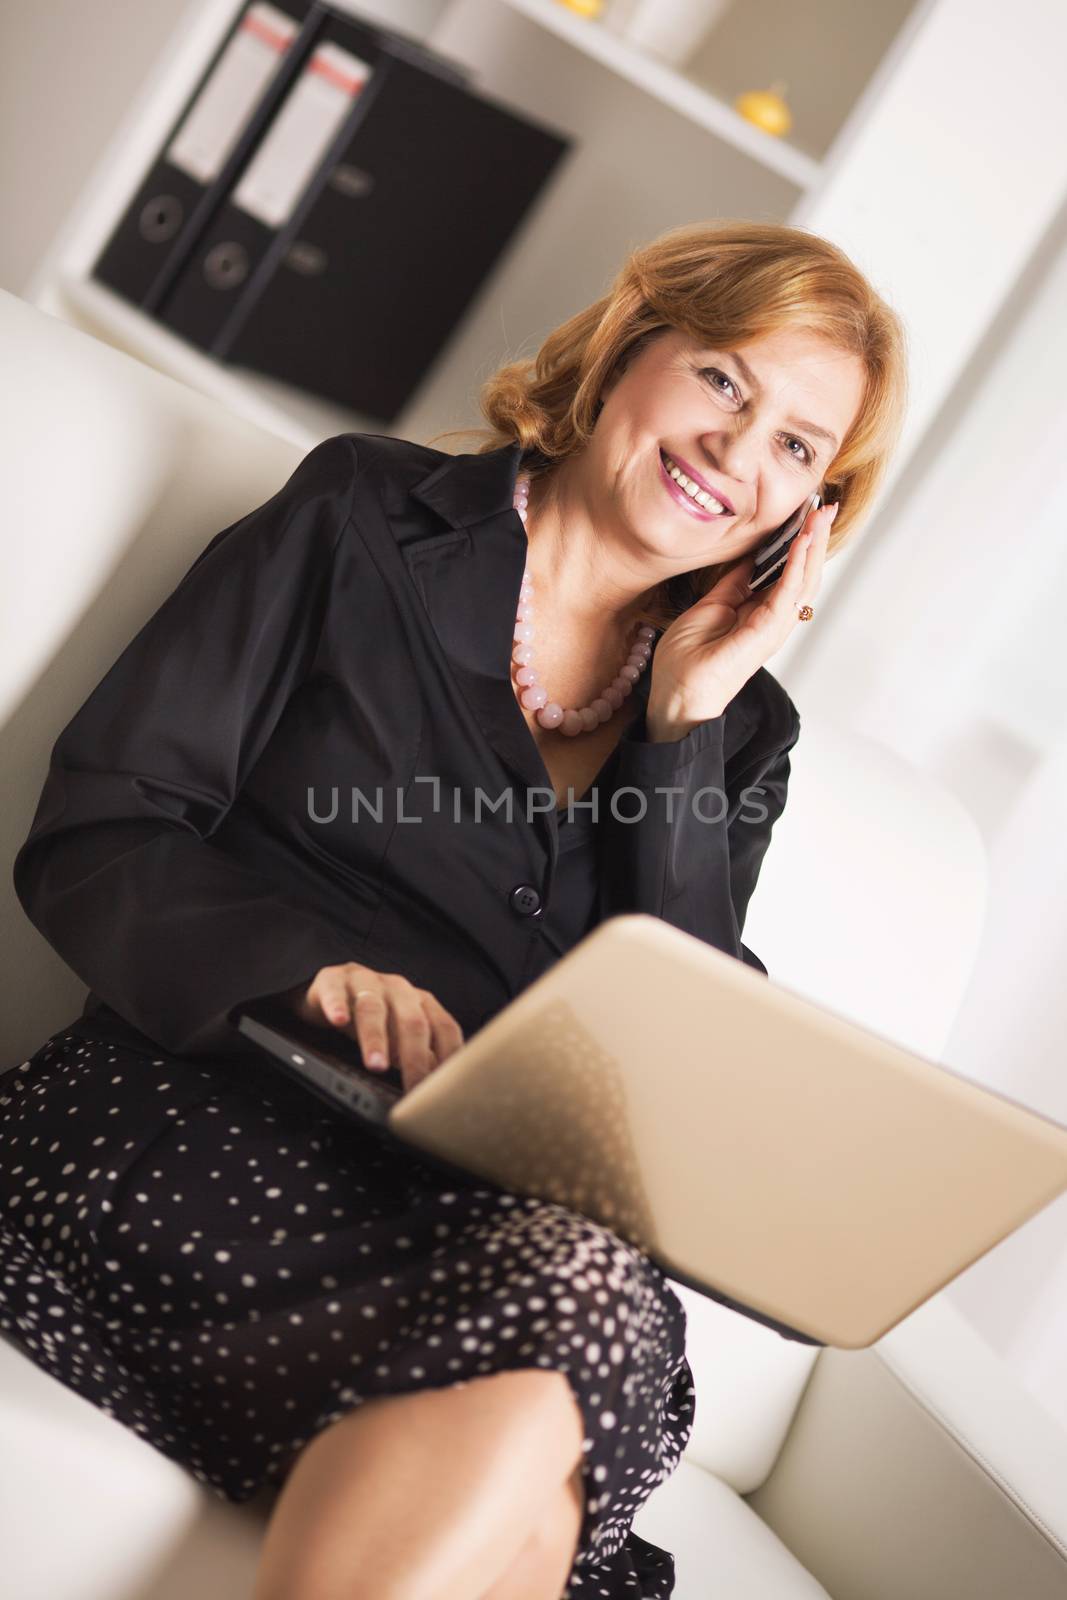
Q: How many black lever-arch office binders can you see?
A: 2